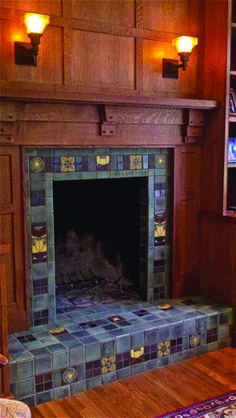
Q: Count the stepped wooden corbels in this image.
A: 3